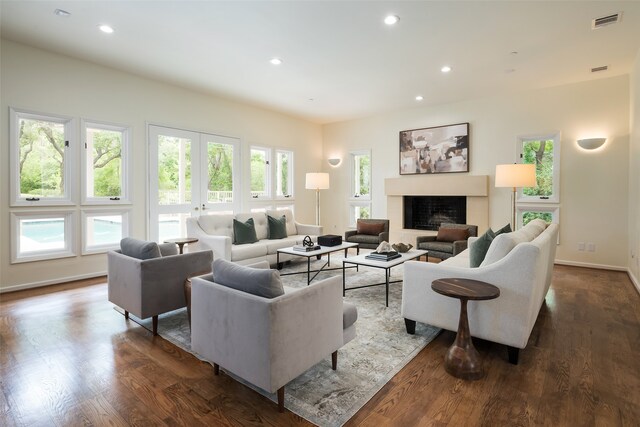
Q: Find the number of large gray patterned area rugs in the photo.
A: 1